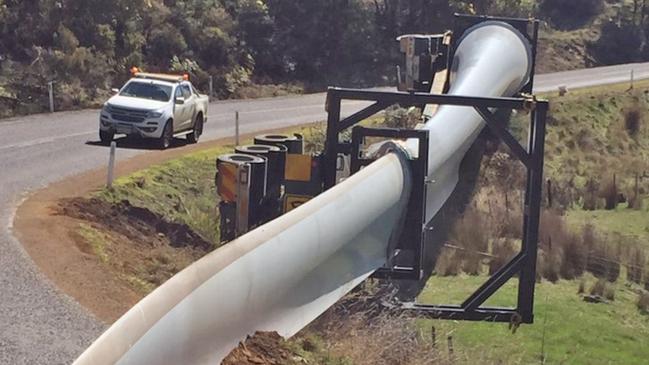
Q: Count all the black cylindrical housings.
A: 3